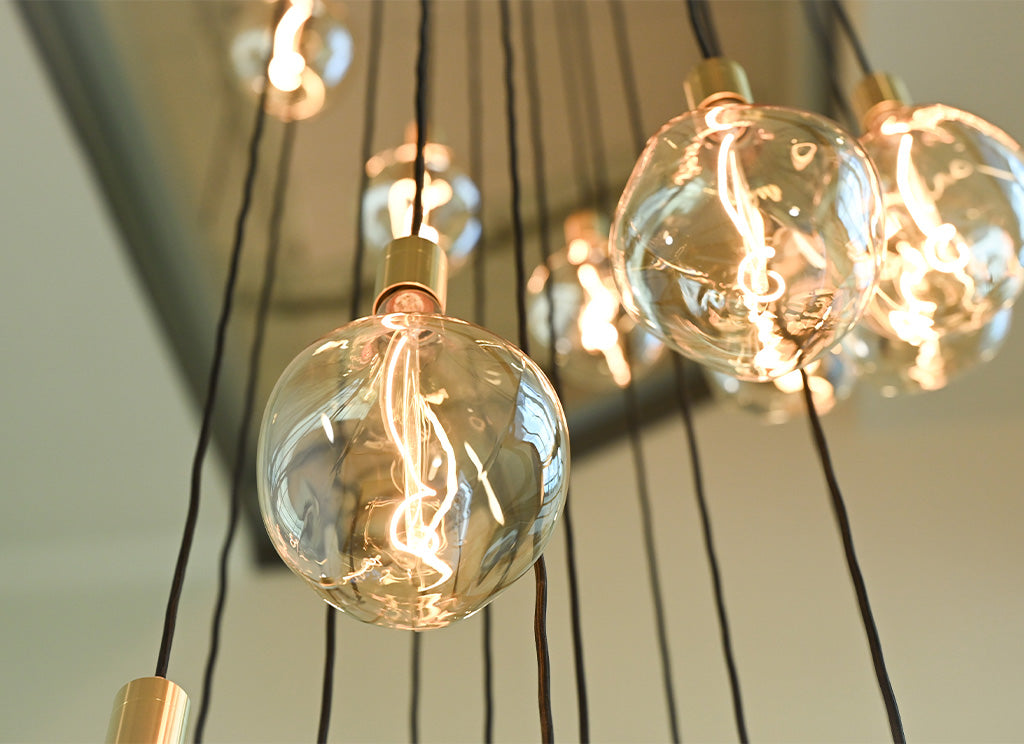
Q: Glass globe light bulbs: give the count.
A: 8